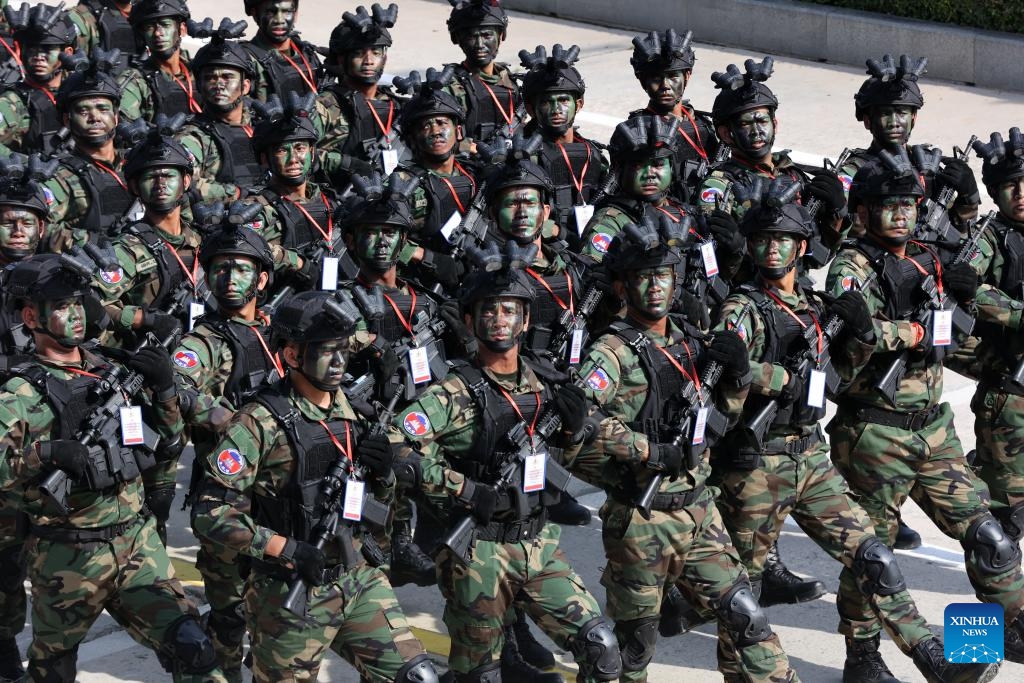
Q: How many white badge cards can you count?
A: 14